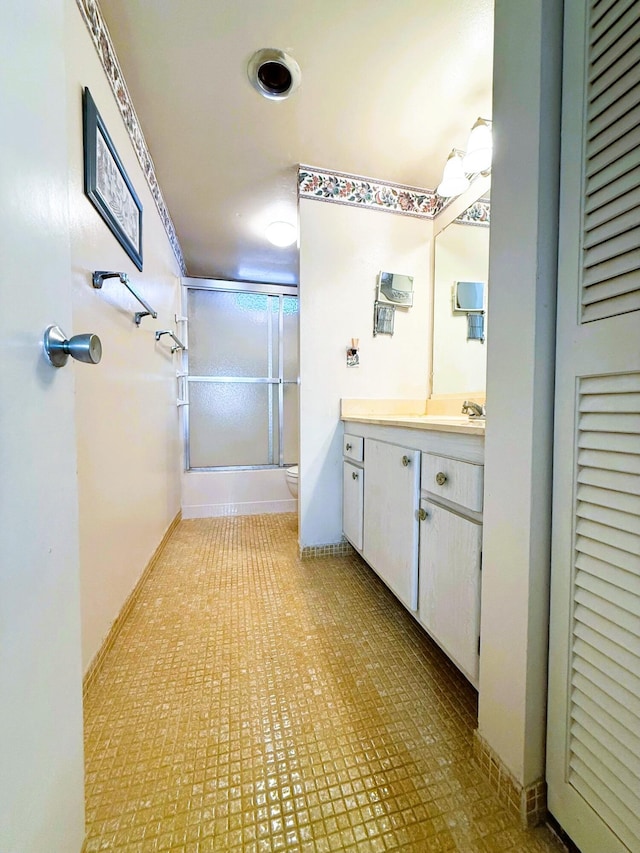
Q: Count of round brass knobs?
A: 5